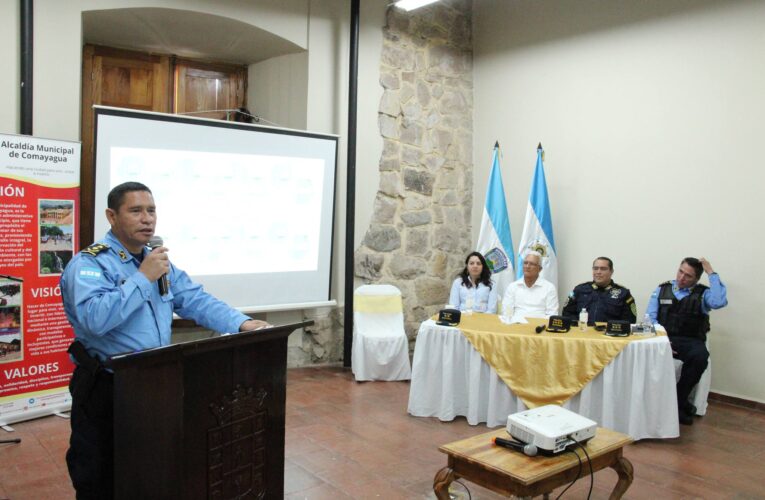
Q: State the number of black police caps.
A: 3